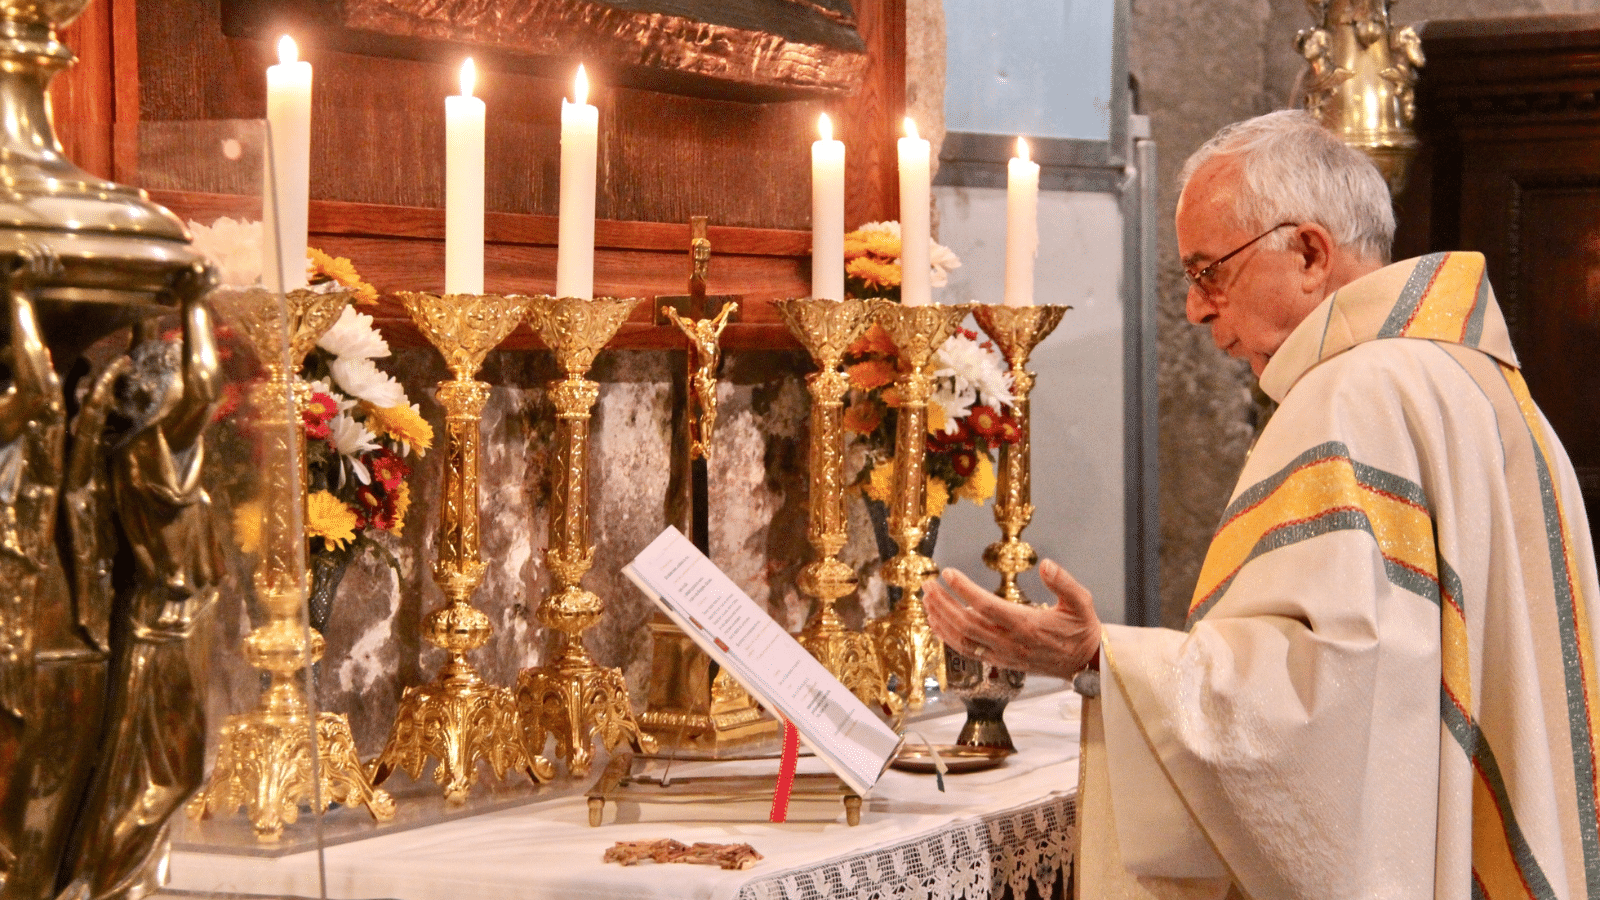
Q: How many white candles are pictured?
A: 6